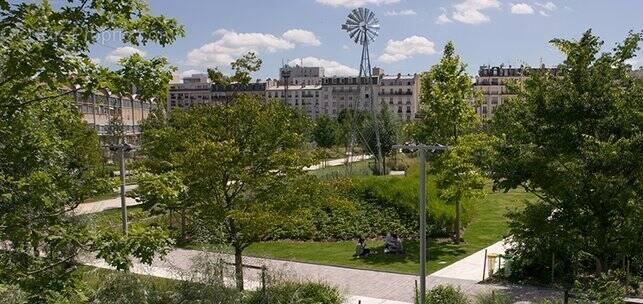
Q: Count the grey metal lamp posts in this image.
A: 2